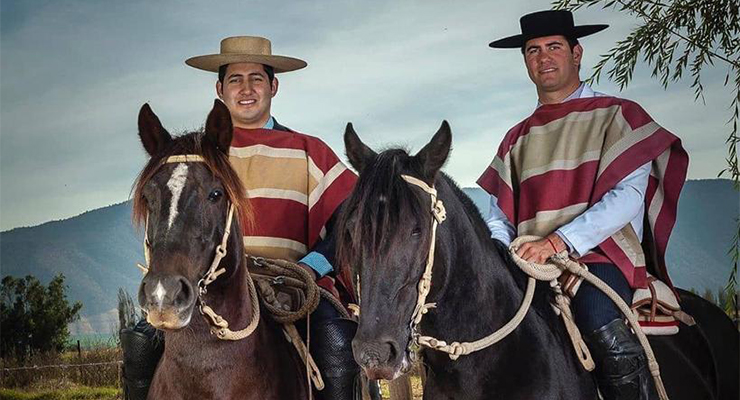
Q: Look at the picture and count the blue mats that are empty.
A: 0